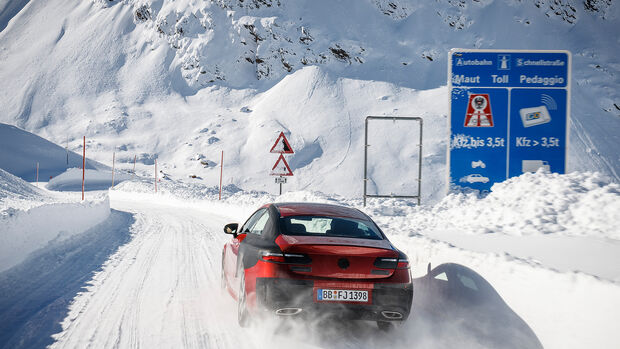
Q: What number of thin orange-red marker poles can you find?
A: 6